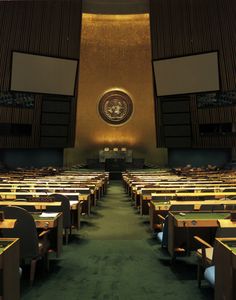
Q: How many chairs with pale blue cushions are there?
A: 2